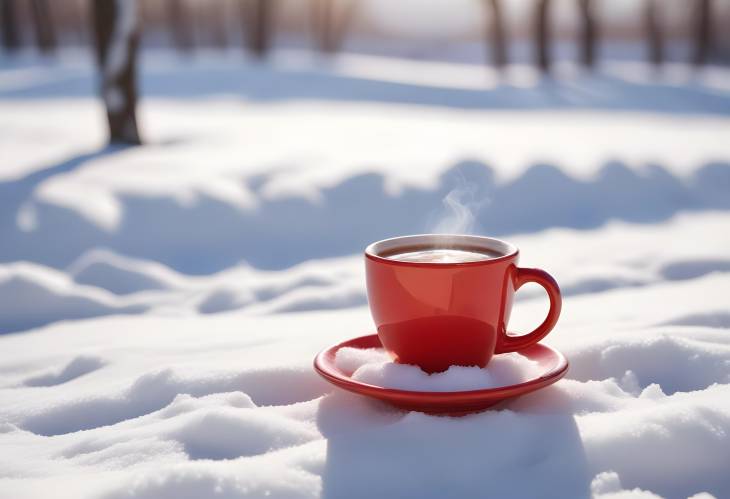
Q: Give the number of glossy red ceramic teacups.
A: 1